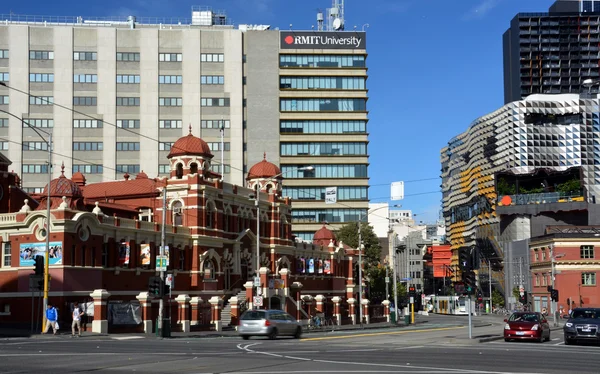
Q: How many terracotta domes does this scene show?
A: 4